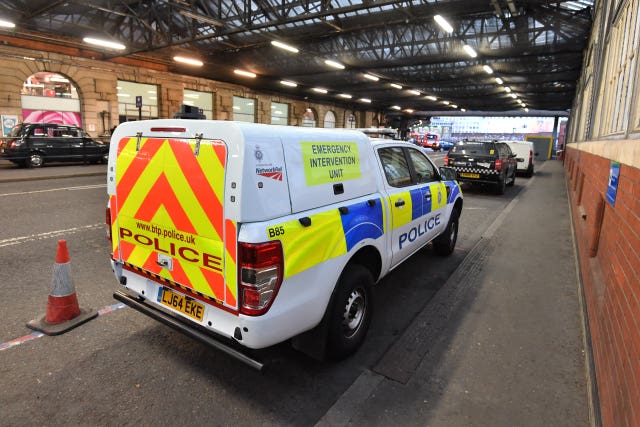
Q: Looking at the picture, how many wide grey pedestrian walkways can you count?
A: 1